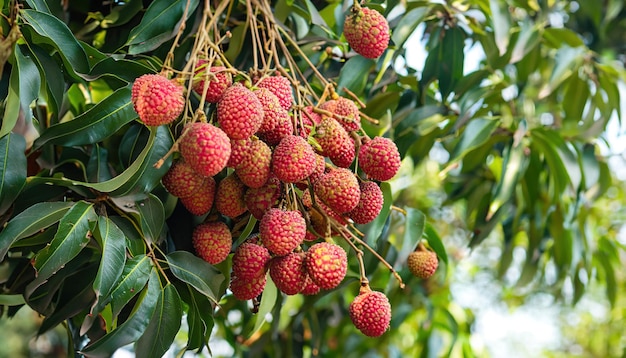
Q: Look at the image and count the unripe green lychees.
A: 0